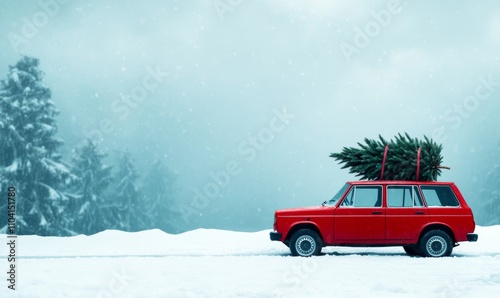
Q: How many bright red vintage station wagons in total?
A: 1